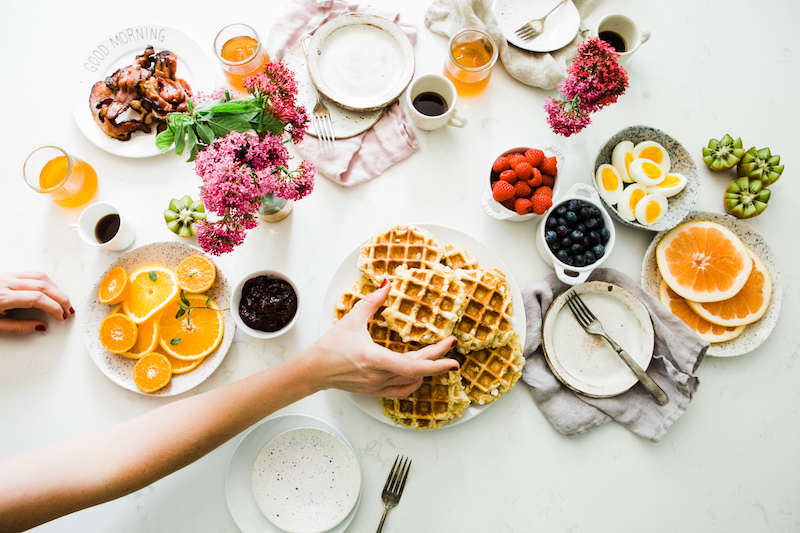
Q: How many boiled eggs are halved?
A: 7